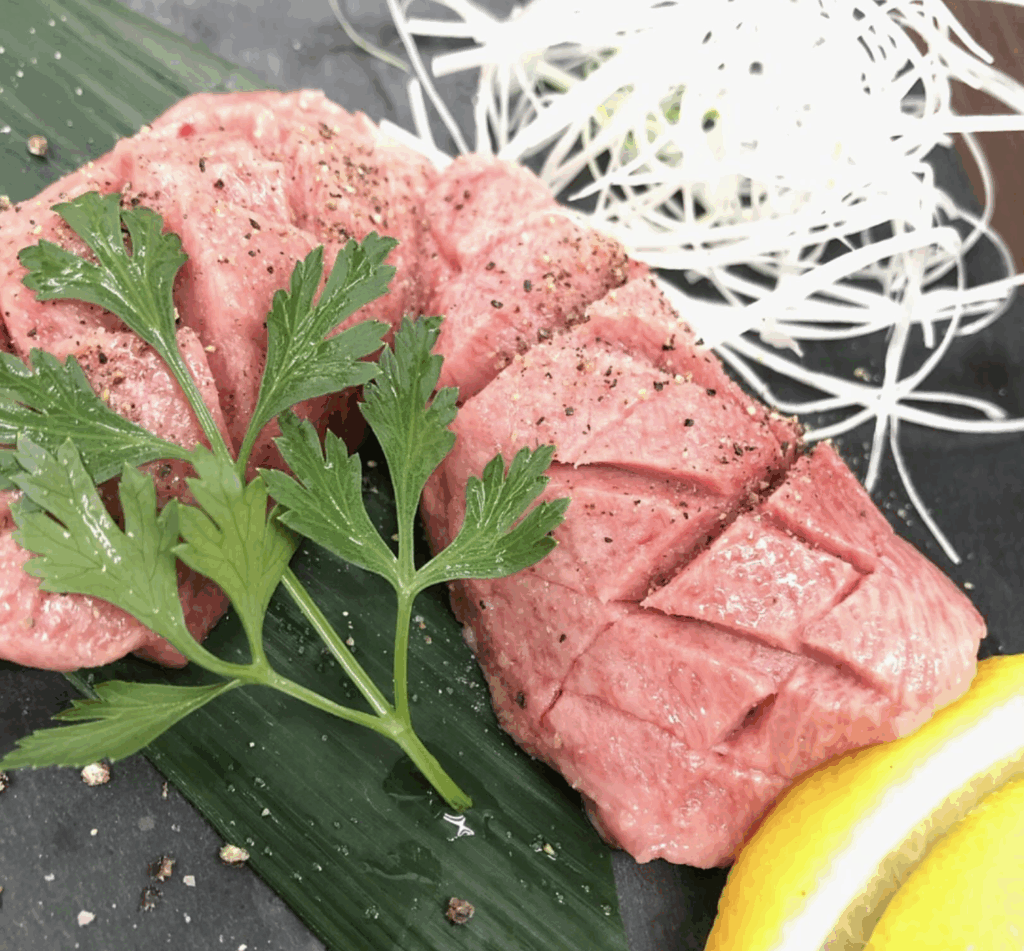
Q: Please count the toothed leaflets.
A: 9